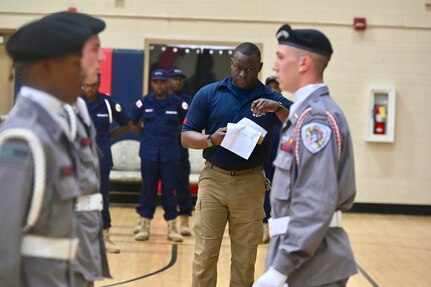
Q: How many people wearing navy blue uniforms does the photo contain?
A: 4